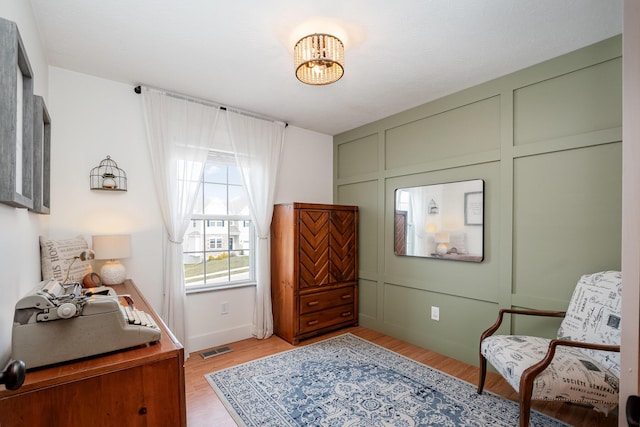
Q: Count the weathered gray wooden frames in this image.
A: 2